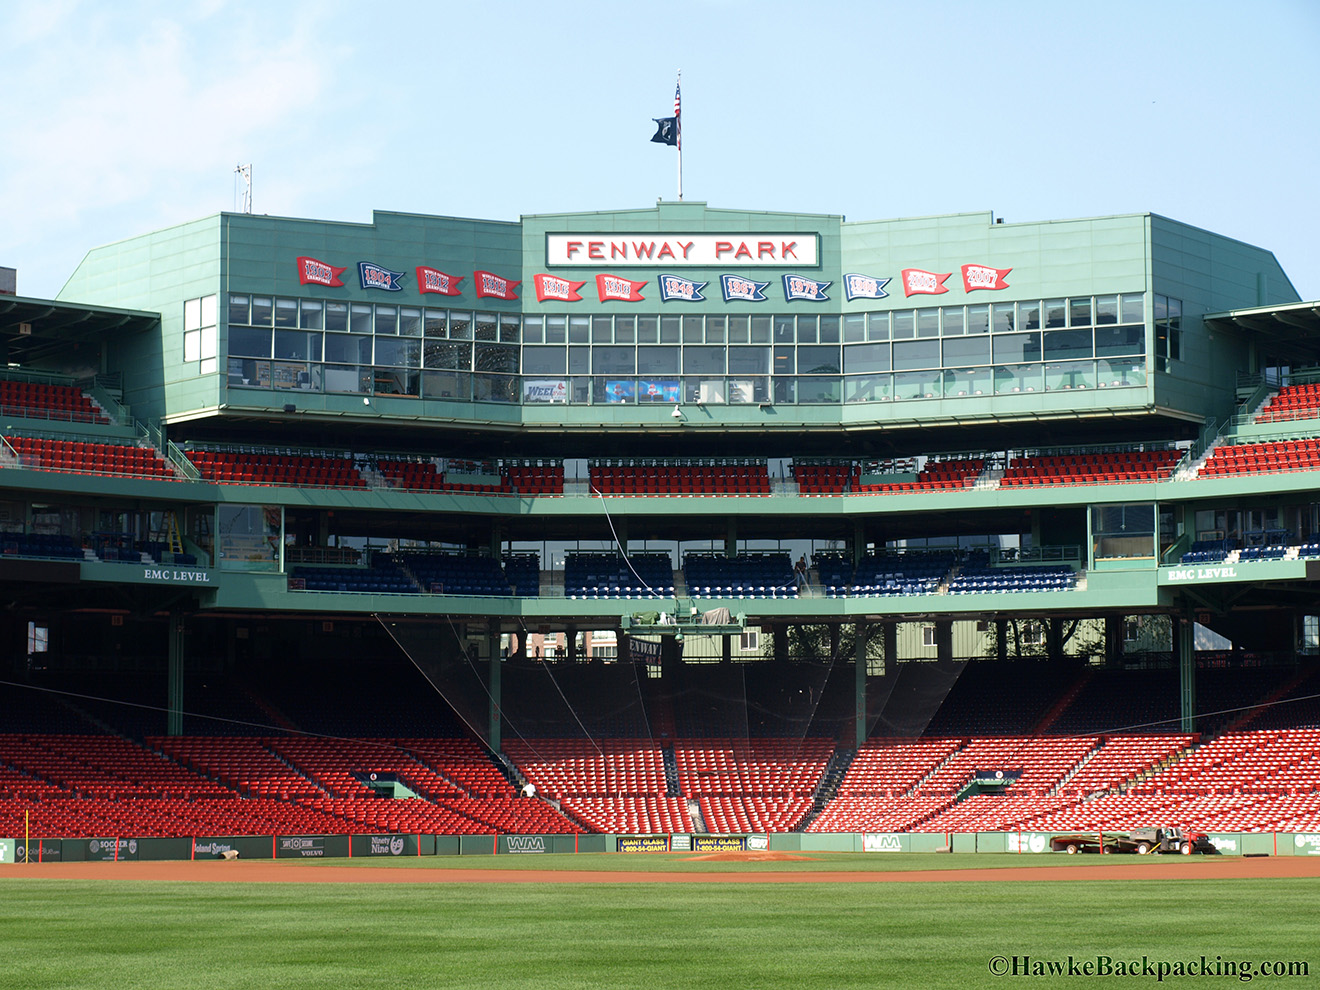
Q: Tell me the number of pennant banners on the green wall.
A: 12